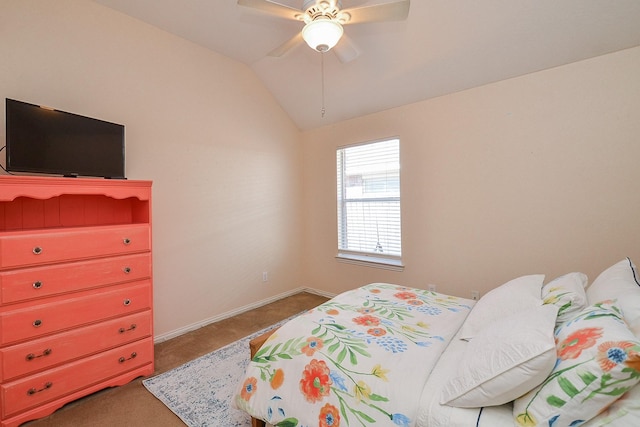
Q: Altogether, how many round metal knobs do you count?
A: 6